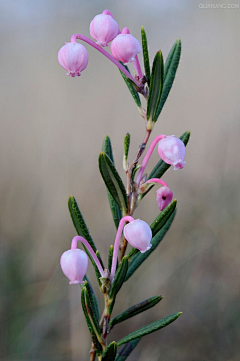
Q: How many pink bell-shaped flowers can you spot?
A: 7